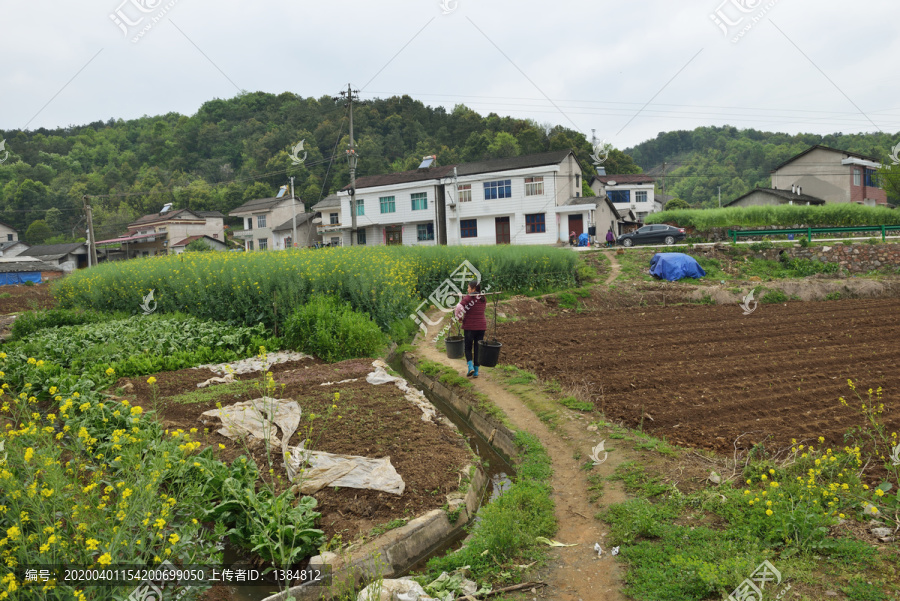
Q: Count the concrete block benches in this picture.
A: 0